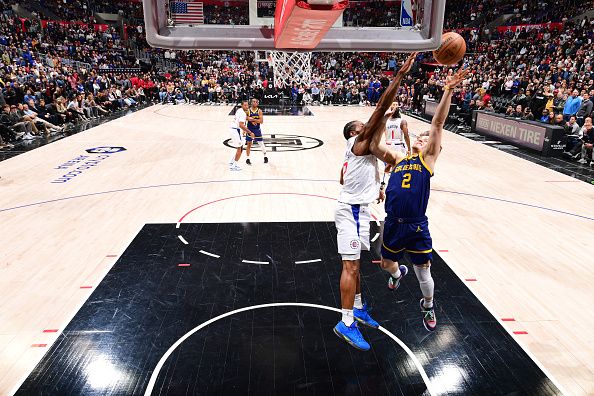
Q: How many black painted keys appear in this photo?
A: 2